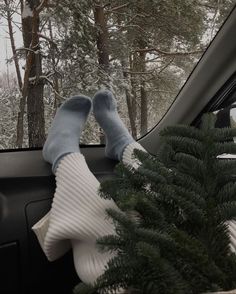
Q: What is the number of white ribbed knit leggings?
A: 2